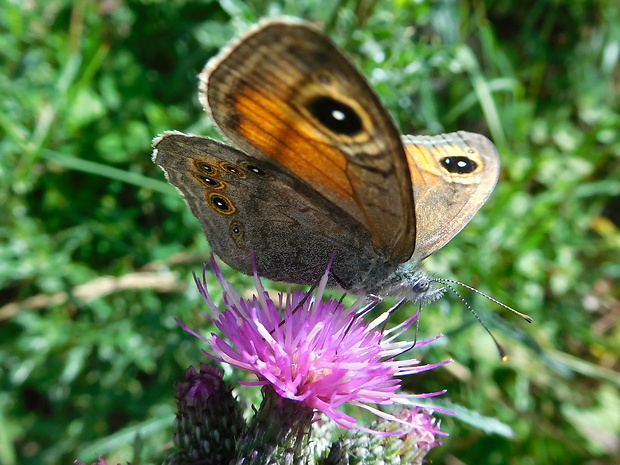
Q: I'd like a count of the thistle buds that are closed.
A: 2